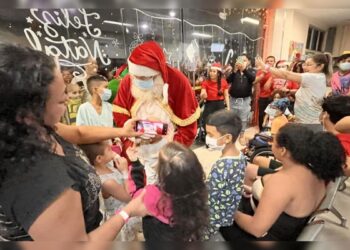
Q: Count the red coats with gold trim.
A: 1